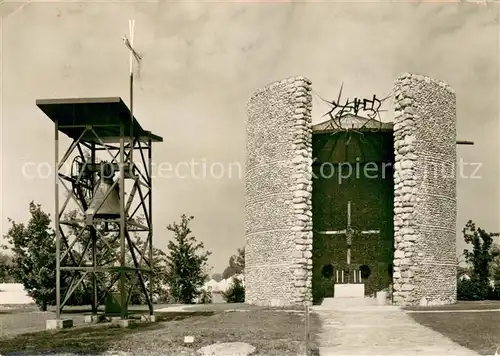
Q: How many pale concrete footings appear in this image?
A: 4